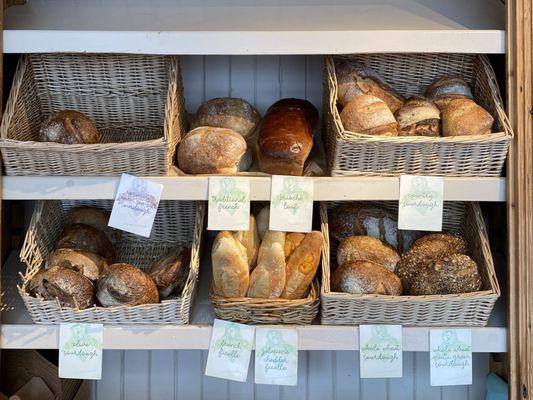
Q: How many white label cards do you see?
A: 9